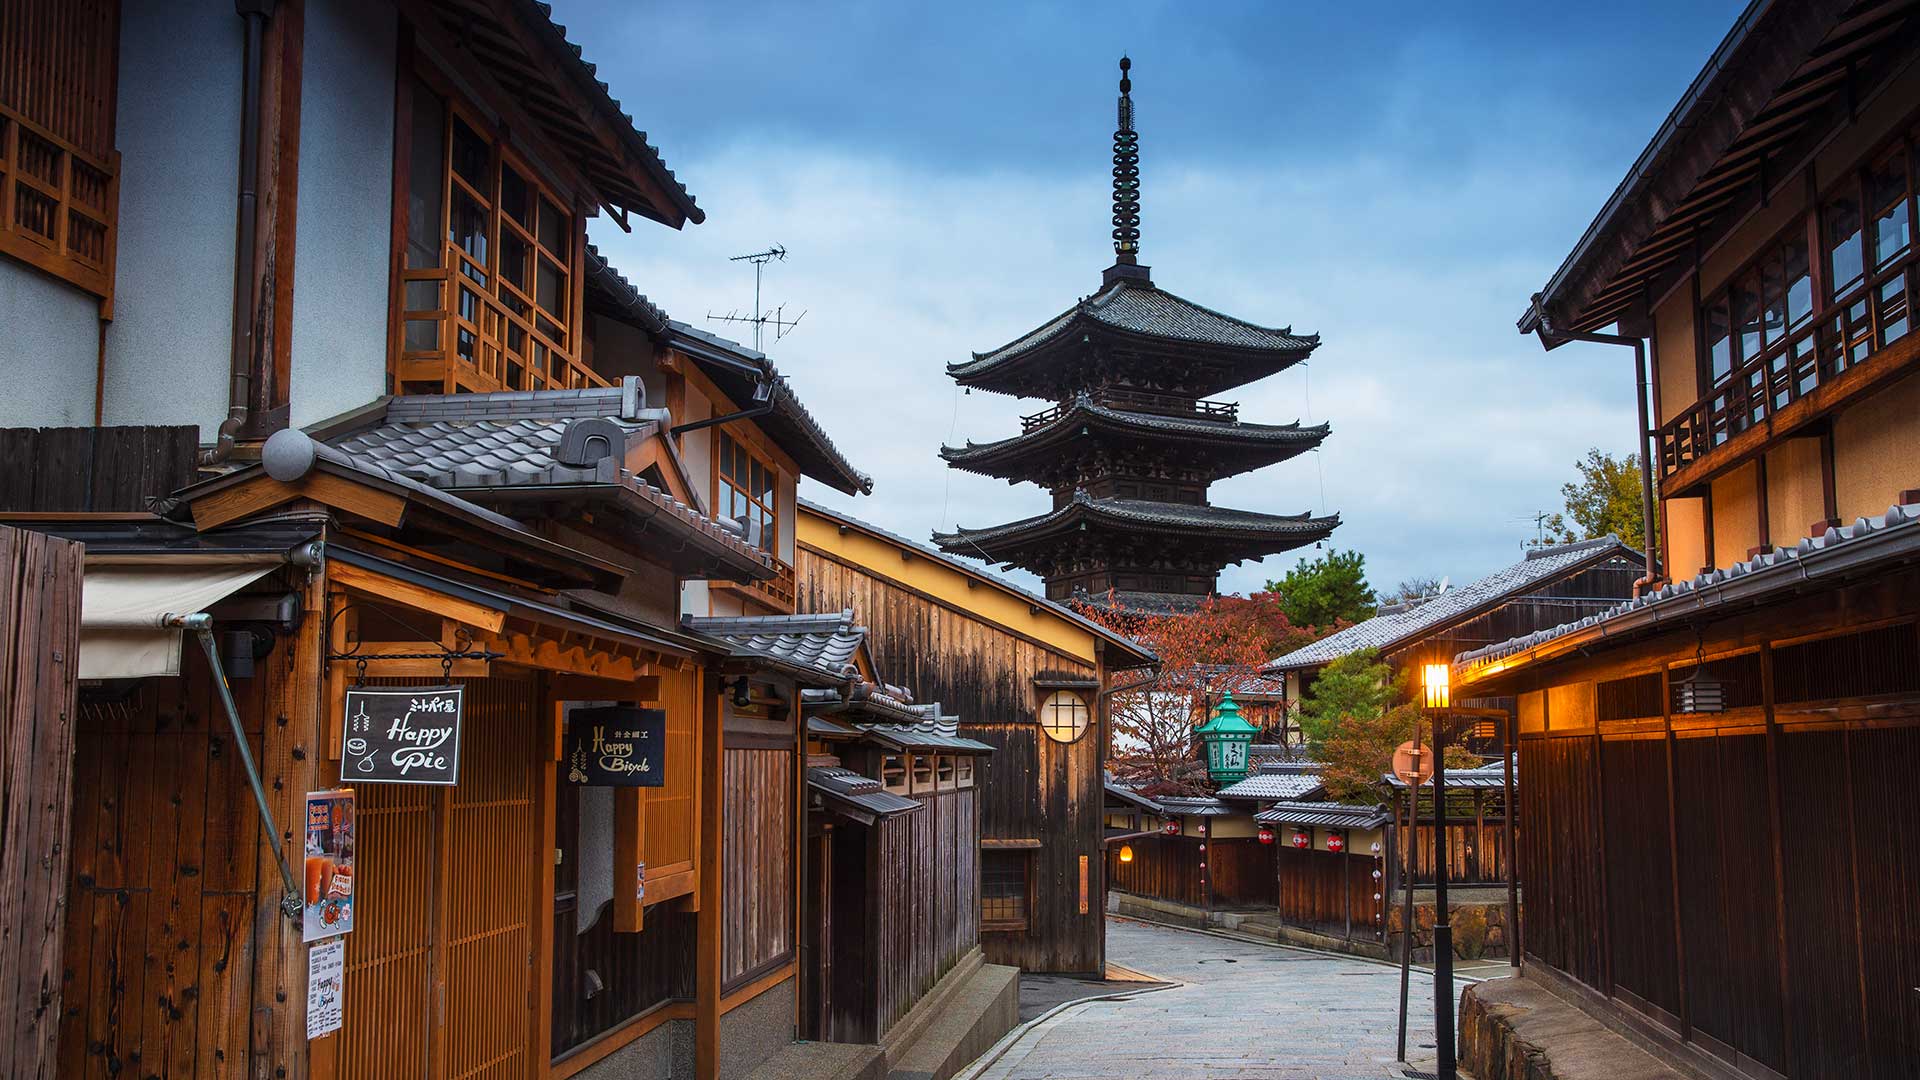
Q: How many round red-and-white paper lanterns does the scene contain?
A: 4